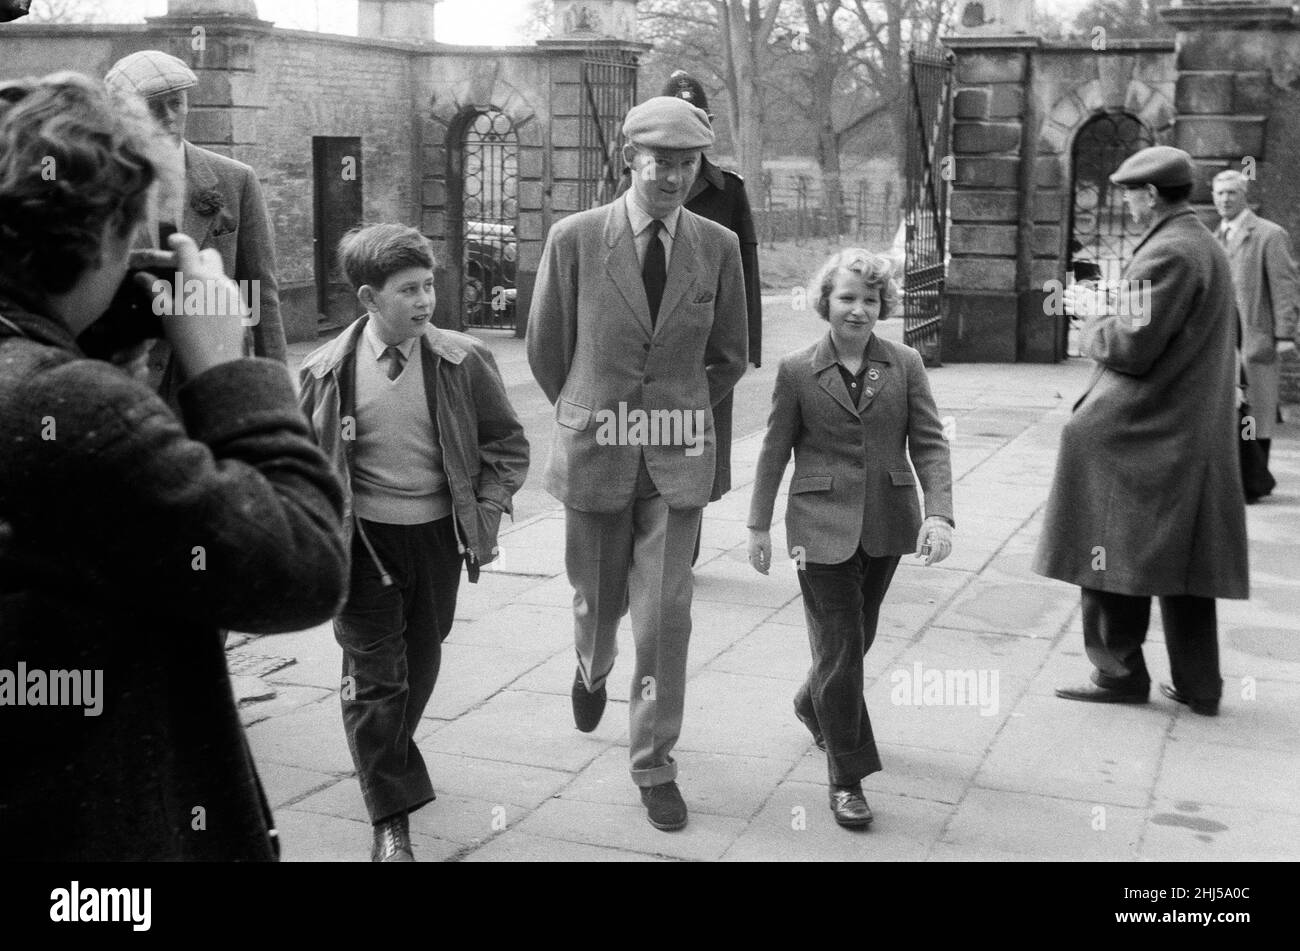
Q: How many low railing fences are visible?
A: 1